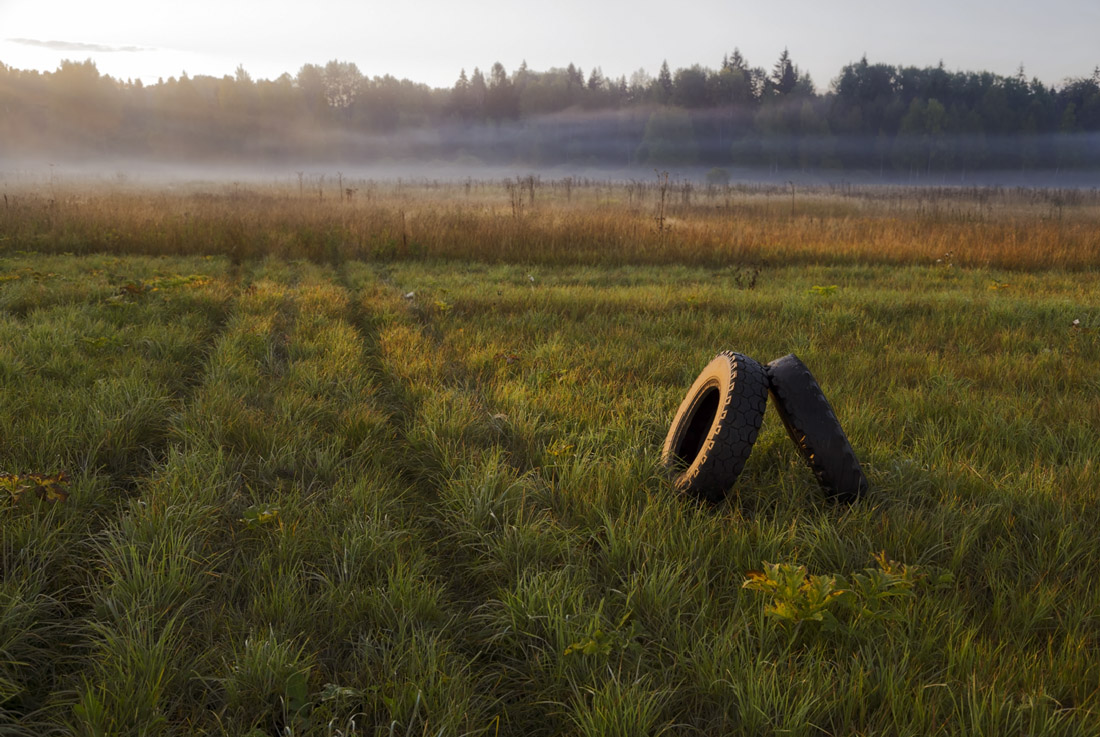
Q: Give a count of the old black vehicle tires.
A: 2